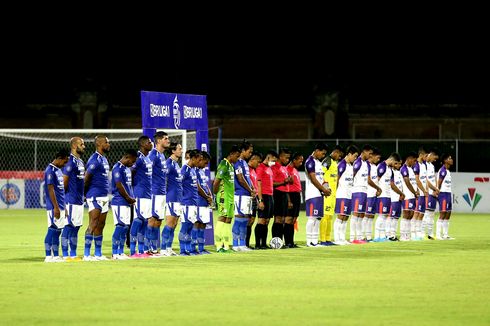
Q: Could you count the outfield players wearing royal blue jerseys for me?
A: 10